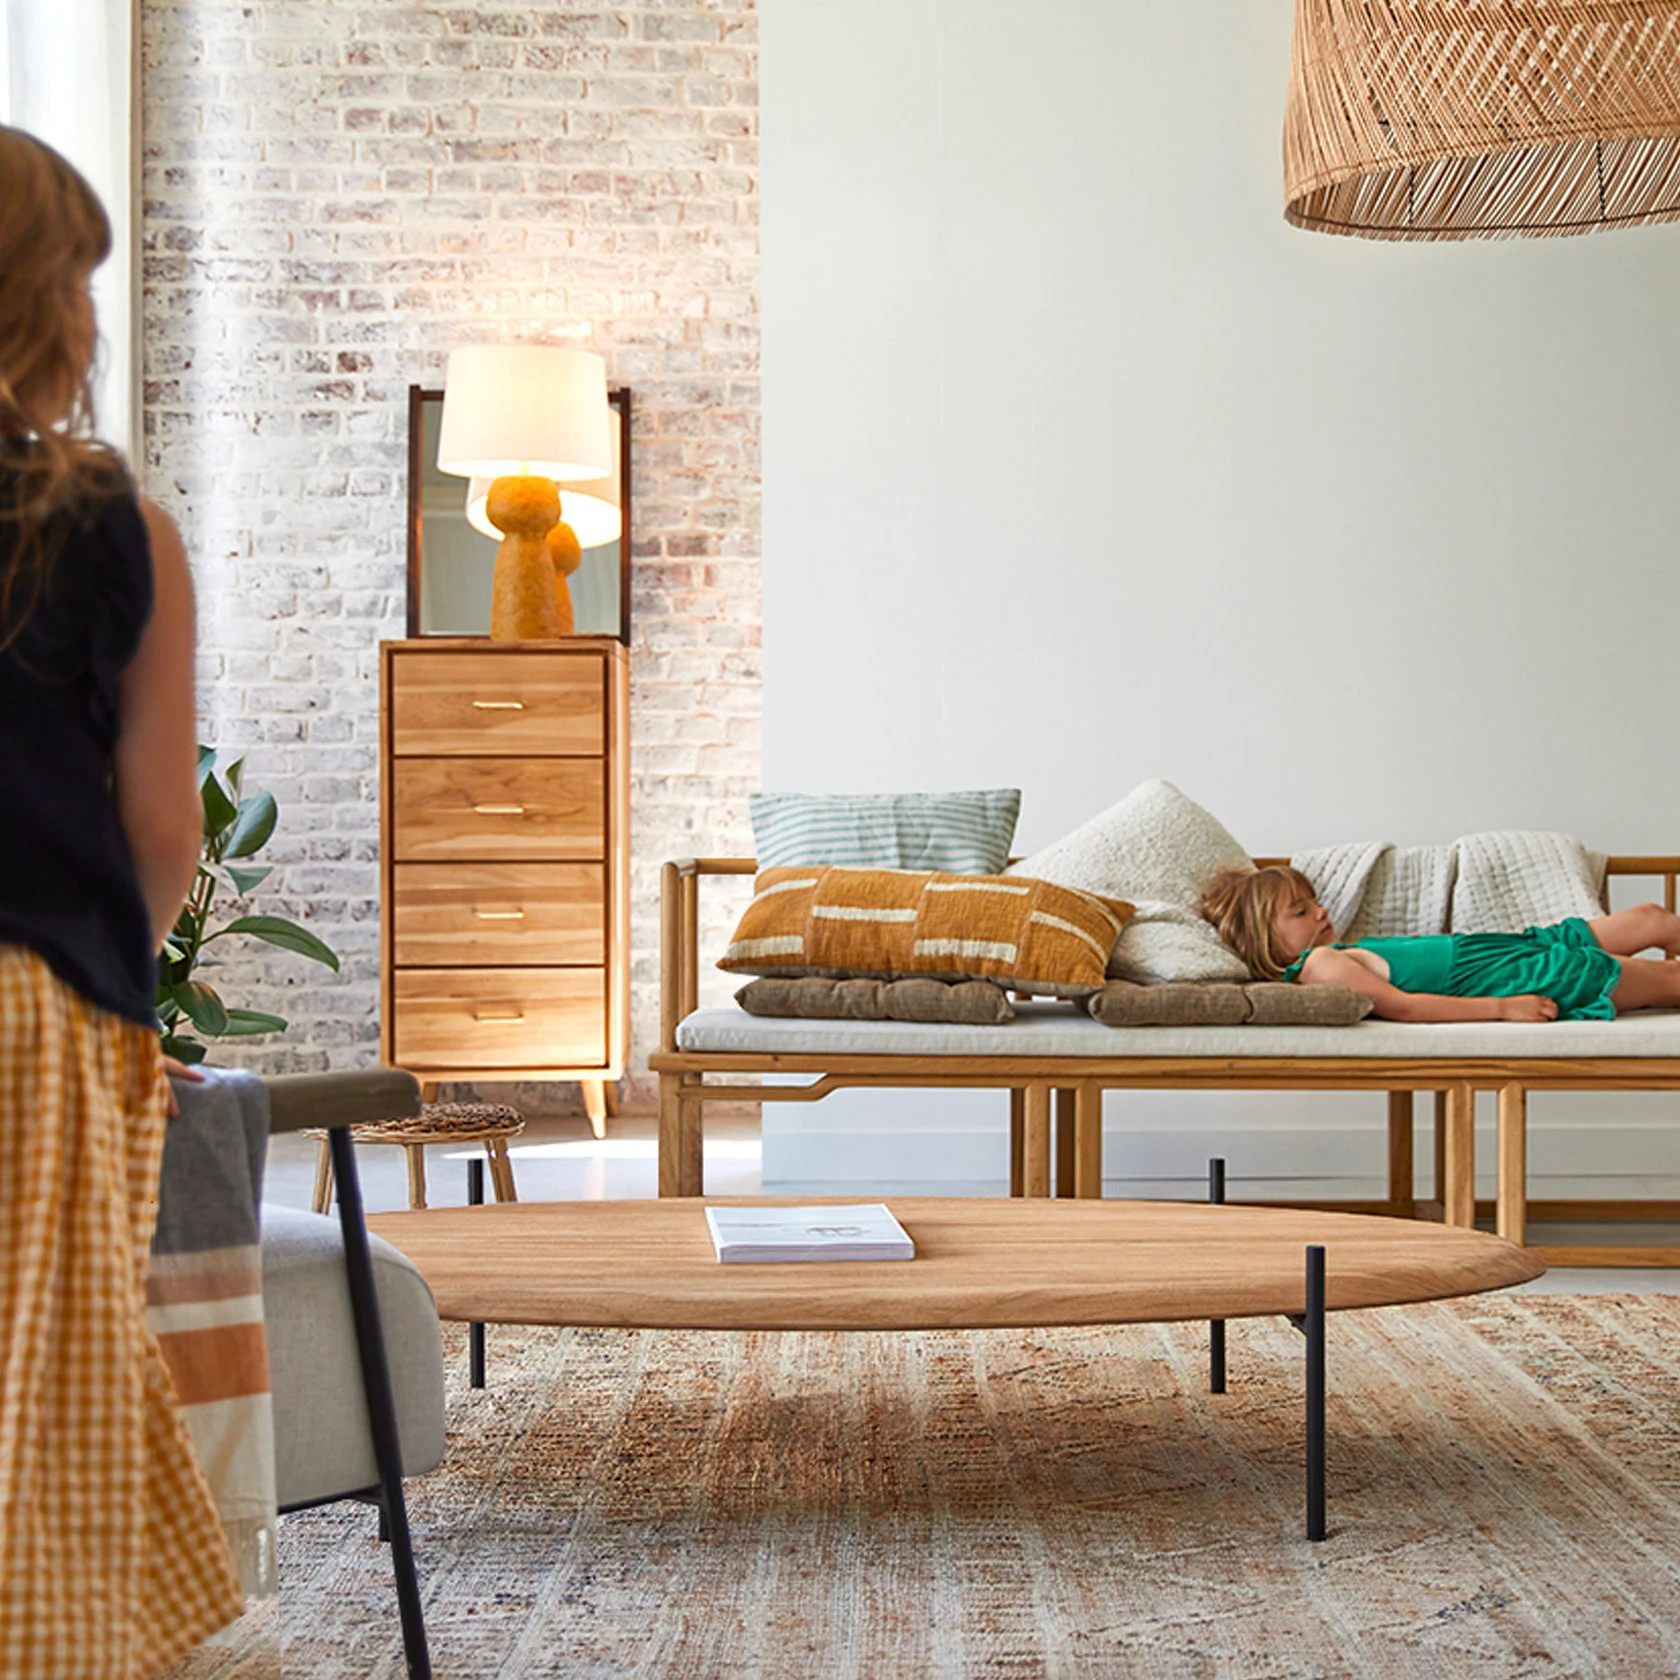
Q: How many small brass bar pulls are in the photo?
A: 4